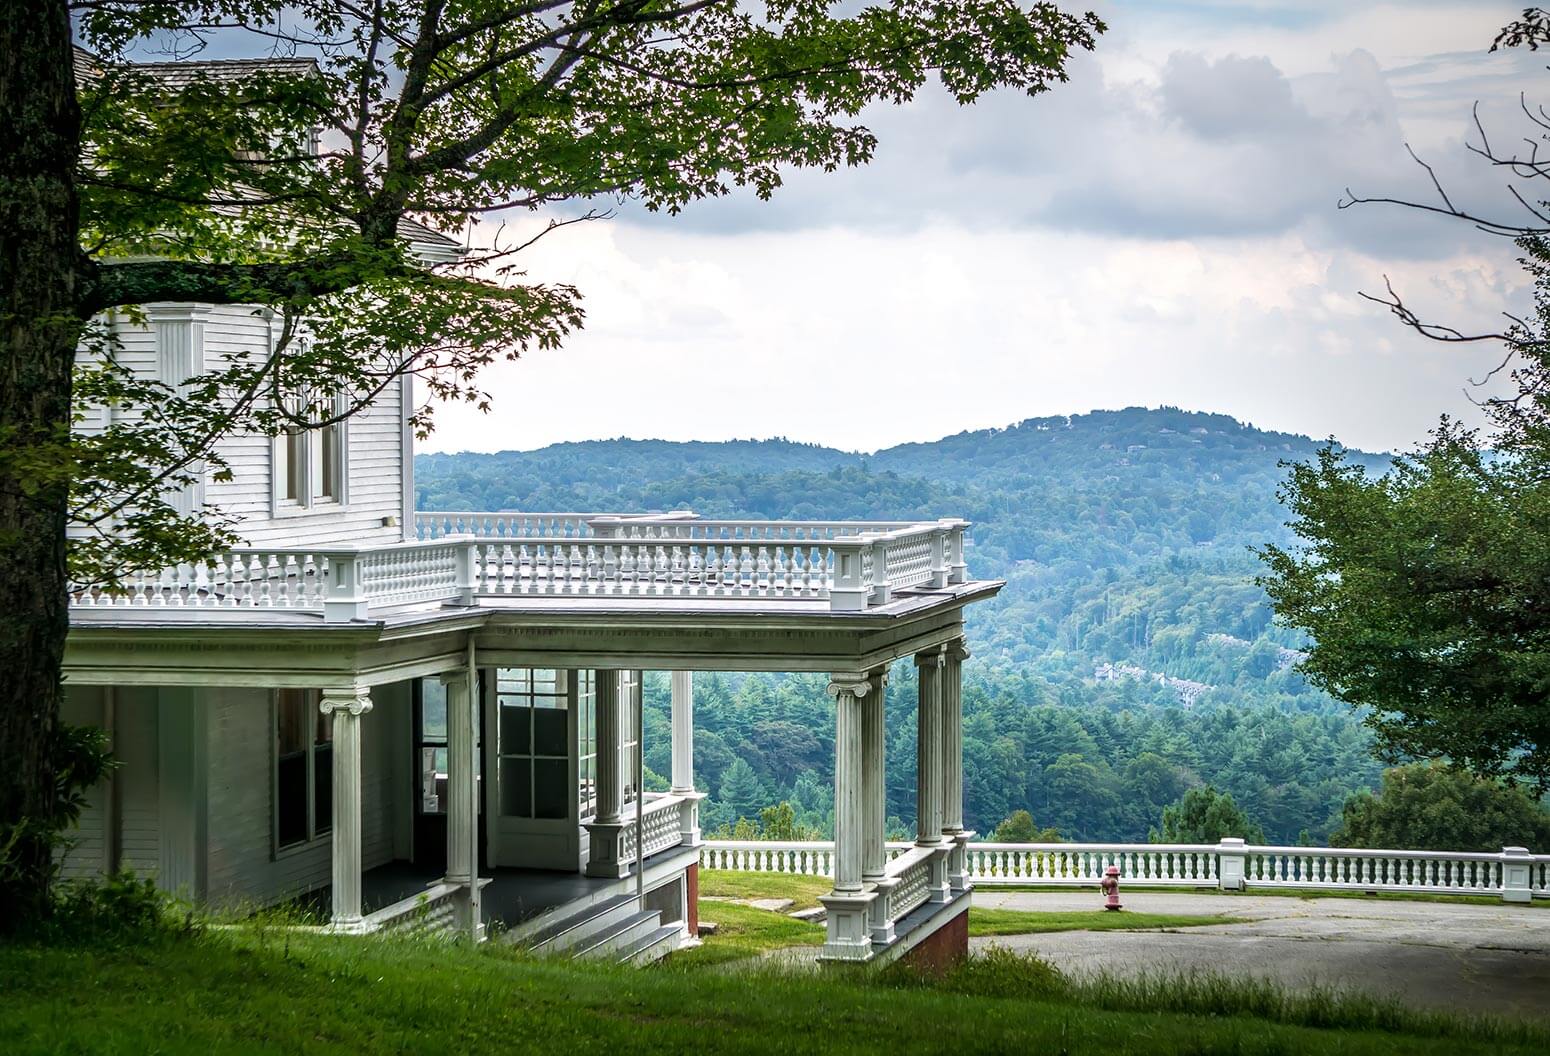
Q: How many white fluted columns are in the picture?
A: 8